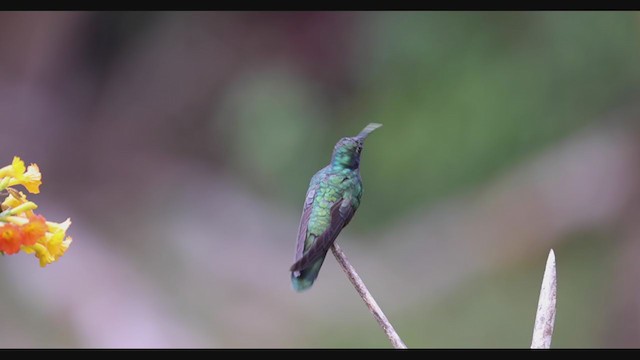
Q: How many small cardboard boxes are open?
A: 0